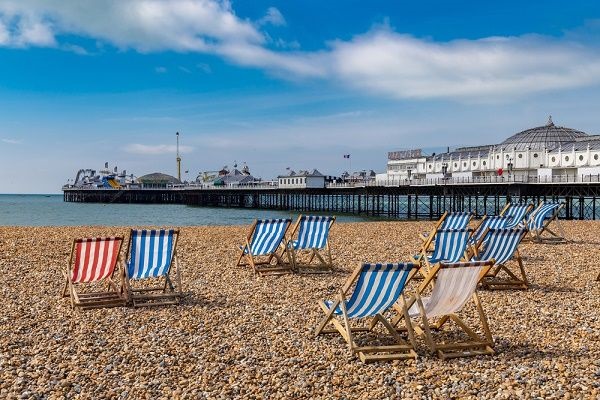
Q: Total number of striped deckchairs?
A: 12